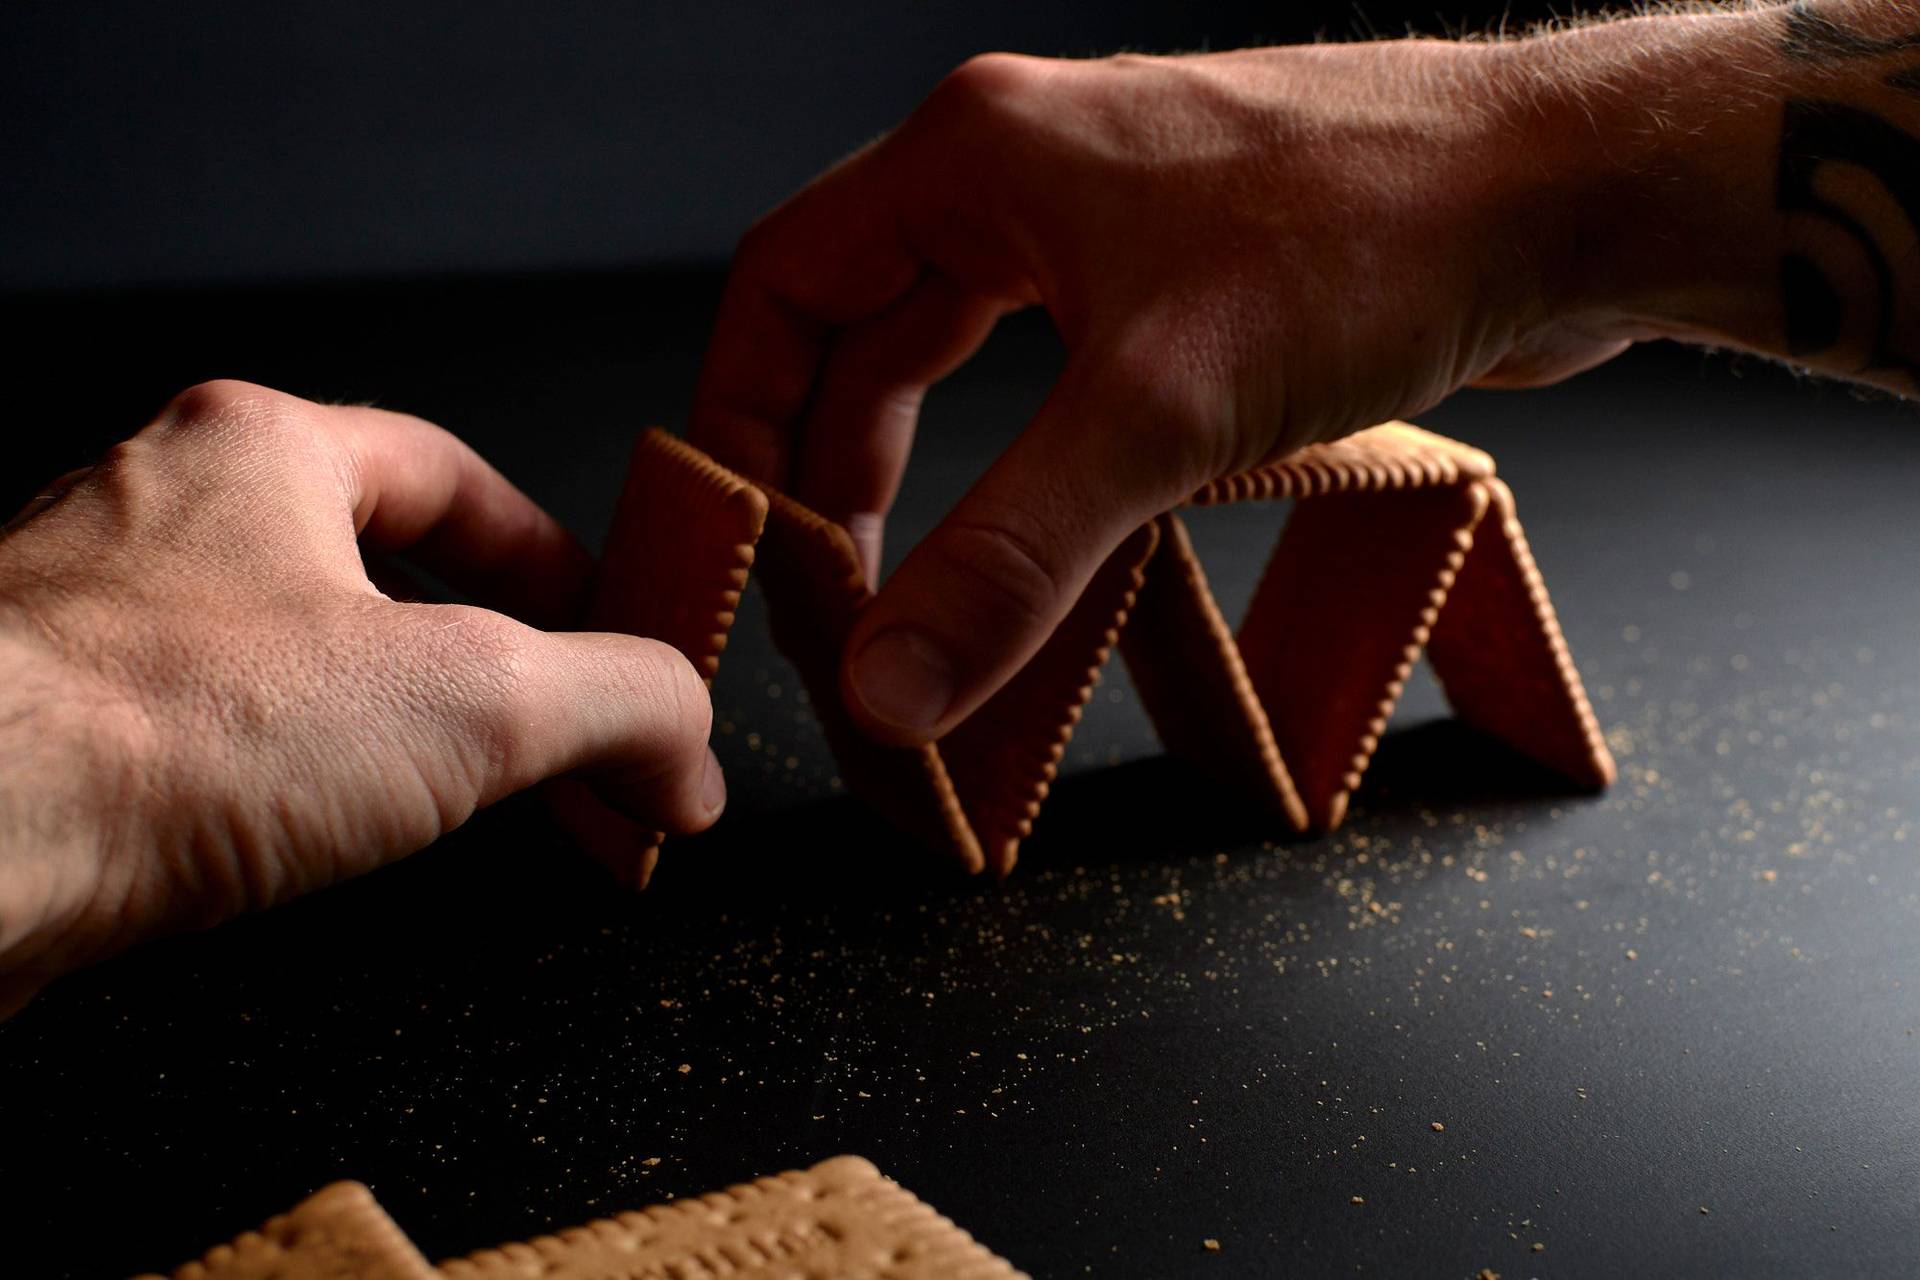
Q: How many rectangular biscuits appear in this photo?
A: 9